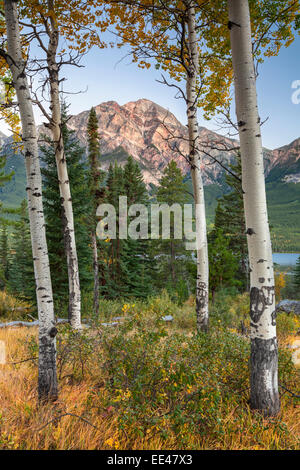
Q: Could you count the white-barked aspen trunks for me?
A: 4